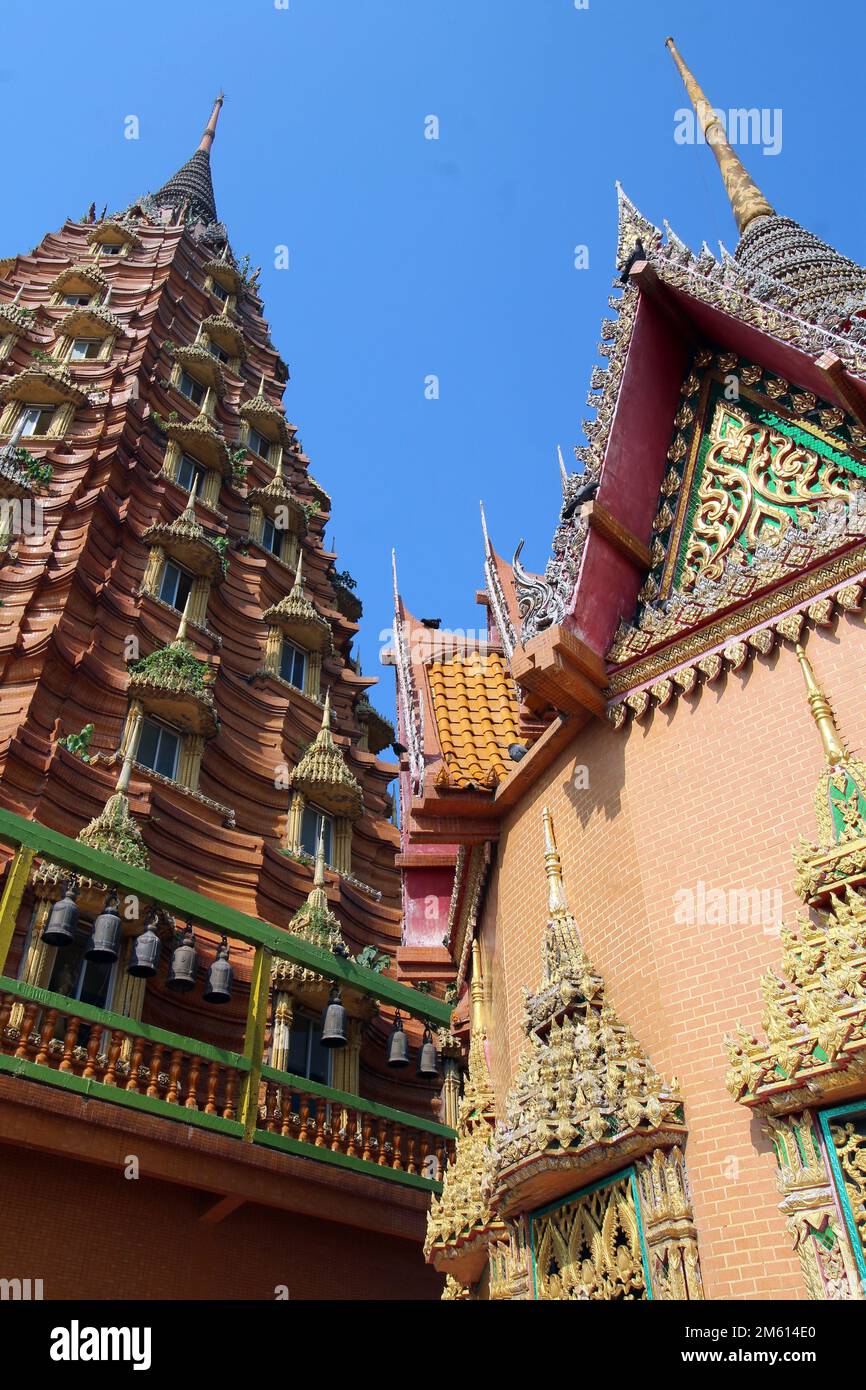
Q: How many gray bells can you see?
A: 8